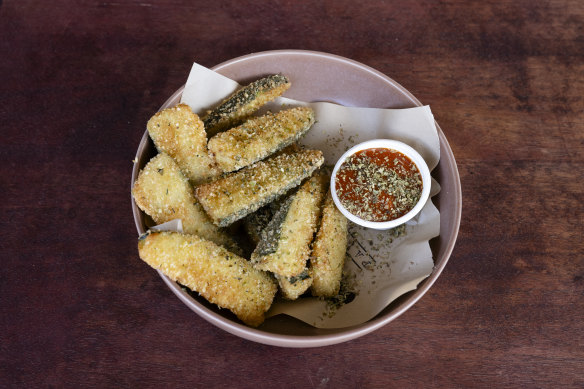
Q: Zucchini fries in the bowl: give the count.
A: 10